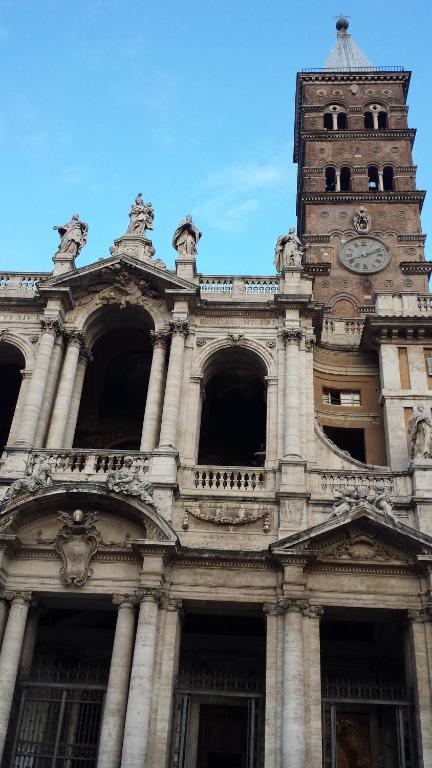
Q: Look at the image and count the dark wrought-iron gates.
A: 3